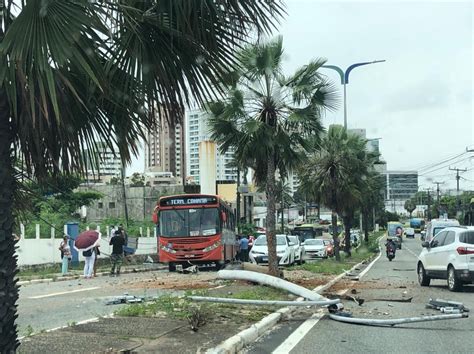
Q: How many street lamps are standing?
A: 1